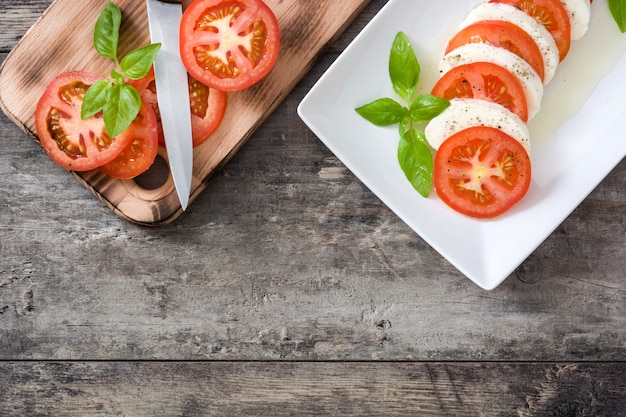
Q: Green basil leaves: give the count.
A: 9